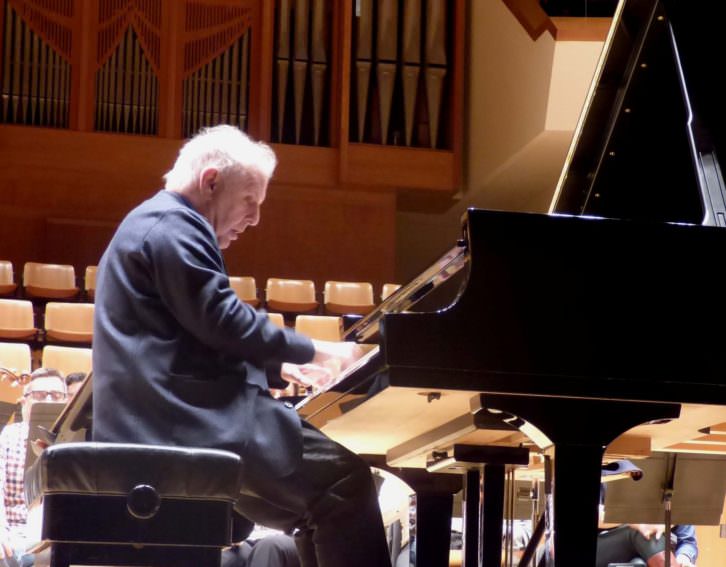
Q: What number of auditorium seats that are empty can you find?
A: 13